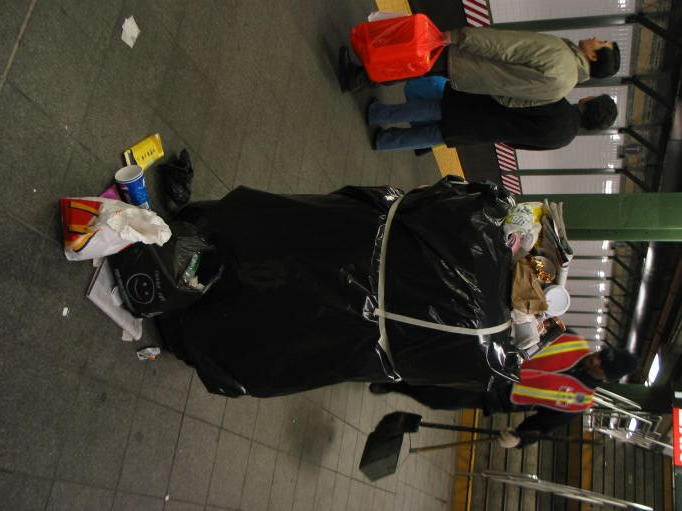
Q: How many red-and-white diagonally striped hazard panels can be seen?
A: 3